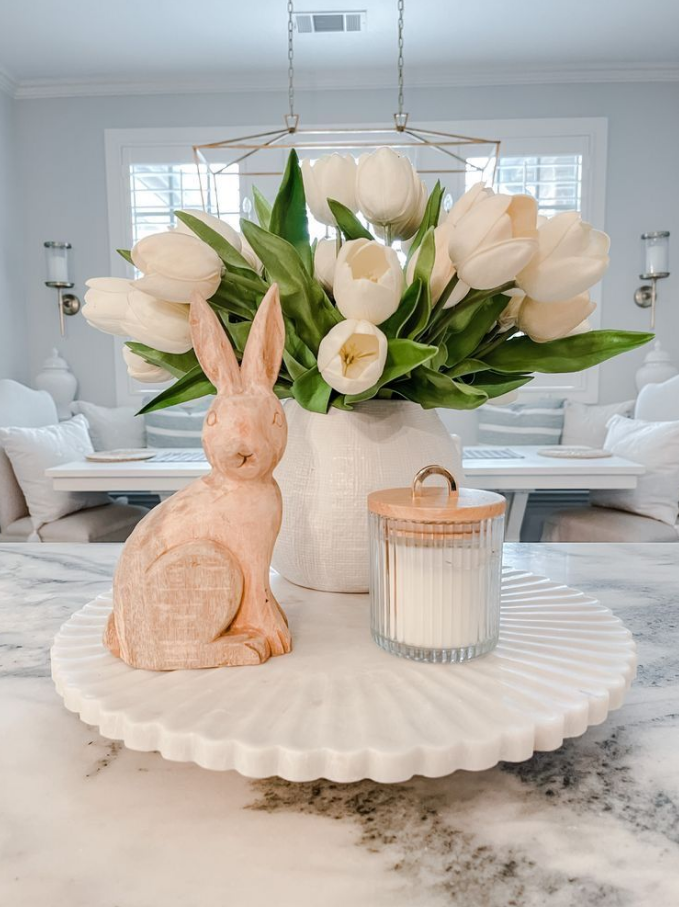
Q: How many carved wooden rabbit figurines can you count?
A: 1